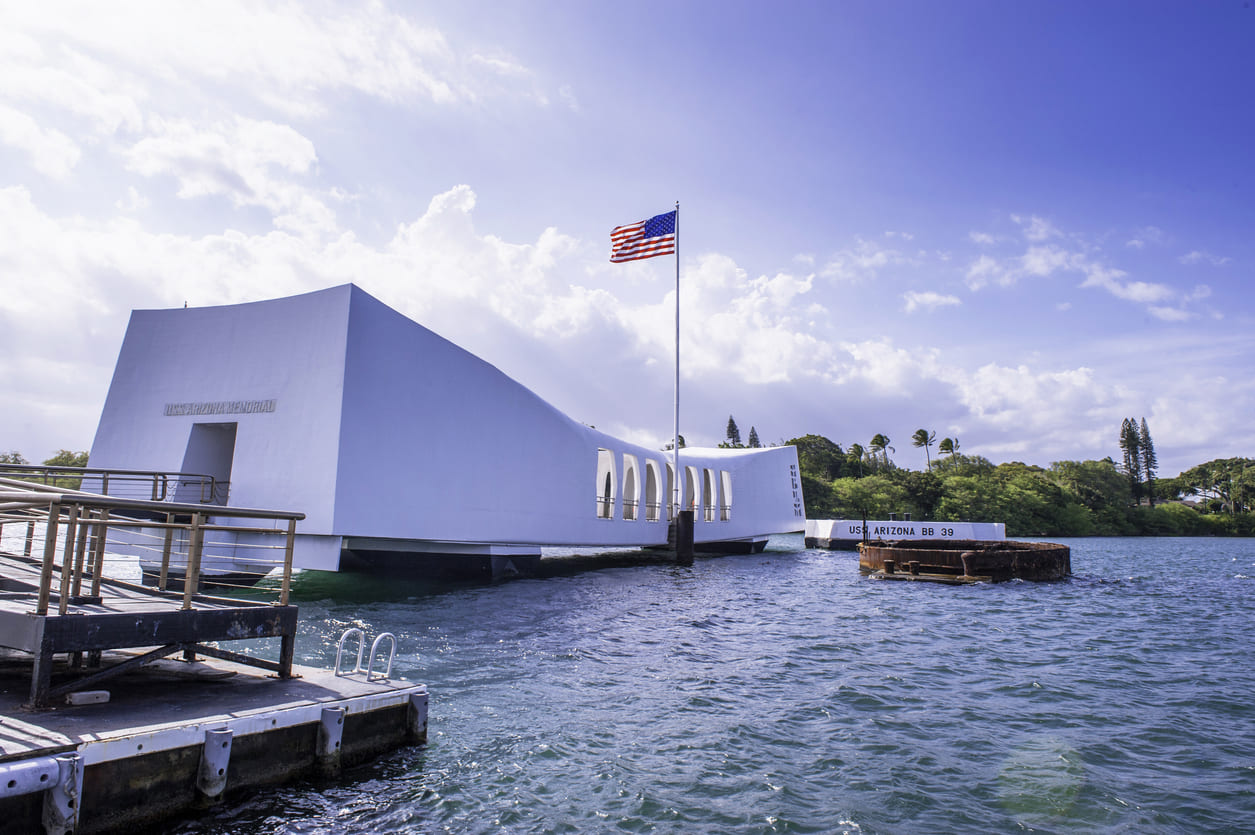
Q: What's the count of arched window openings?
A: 7